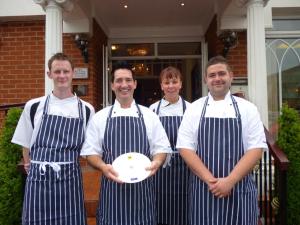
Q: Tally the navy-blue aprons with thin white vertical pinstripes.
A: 4